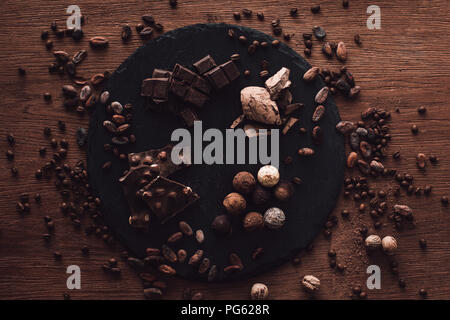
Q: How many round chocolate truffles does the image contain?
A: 8